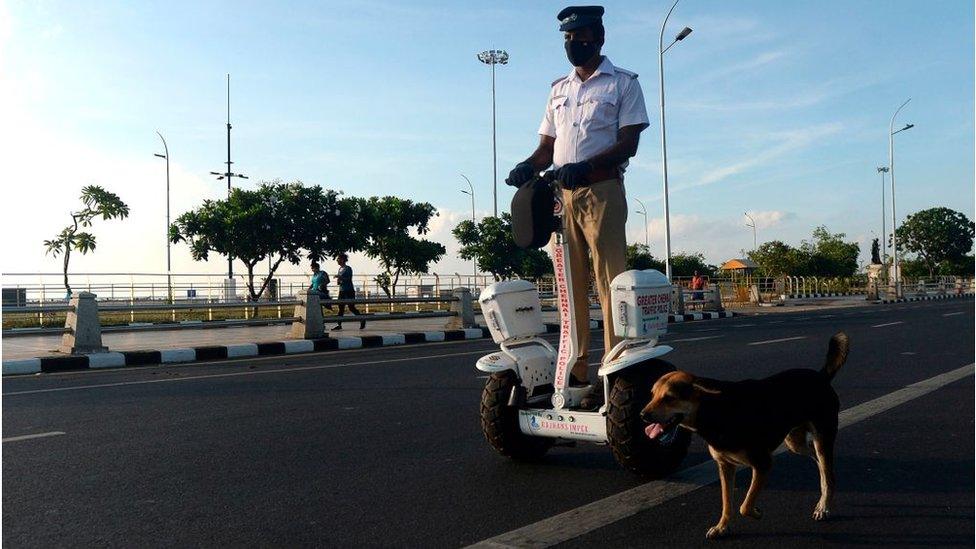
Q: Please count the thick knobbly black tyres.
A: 2